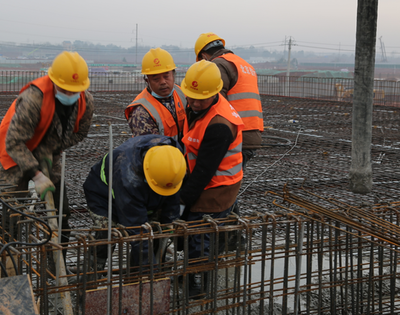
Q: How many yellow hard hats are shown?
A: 5